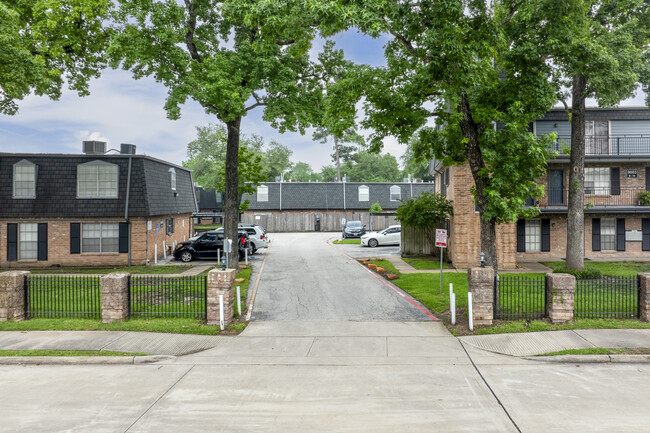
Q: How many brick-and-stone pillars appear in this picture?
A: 6